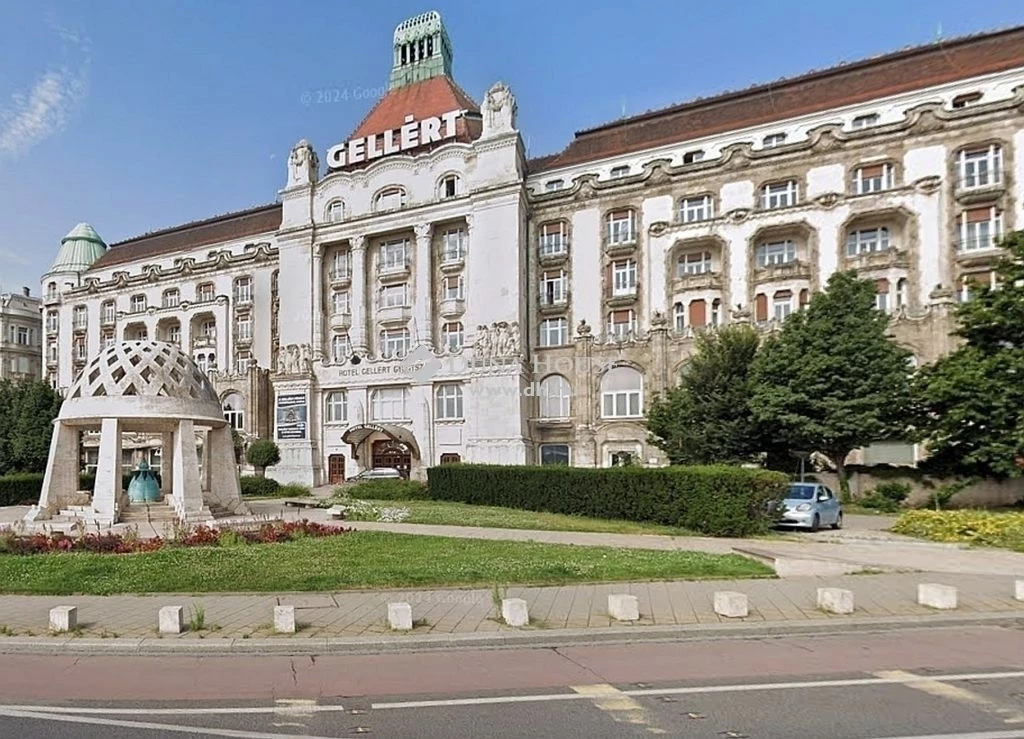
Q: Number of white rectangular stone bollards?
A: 10